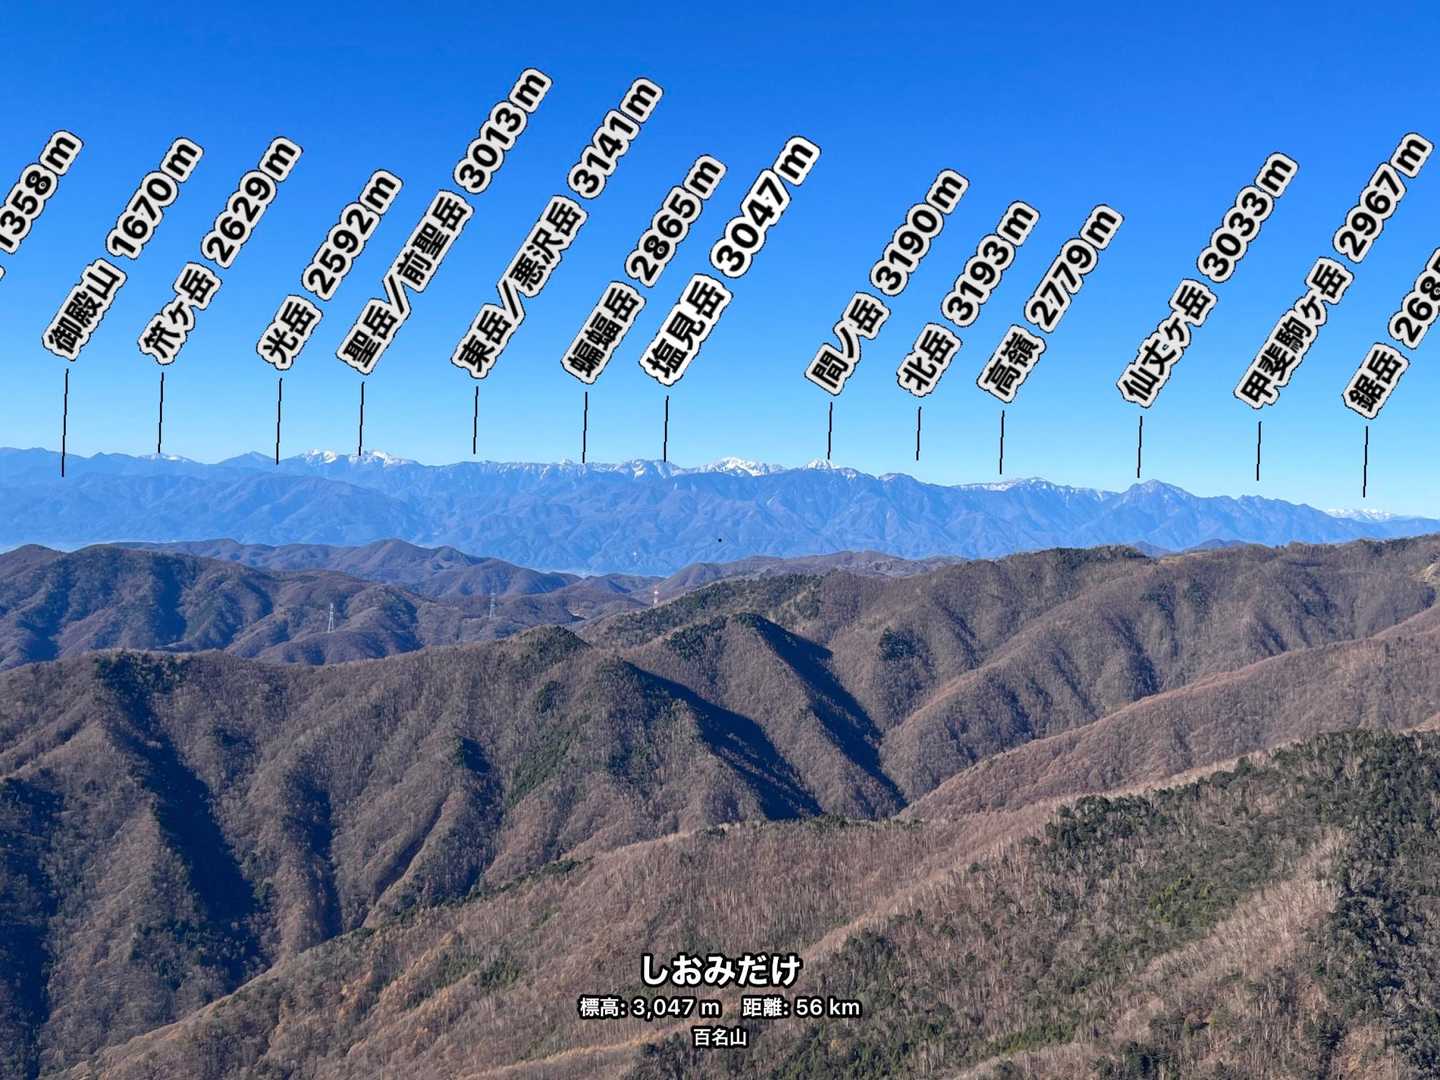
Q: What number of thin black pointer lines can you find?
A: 13